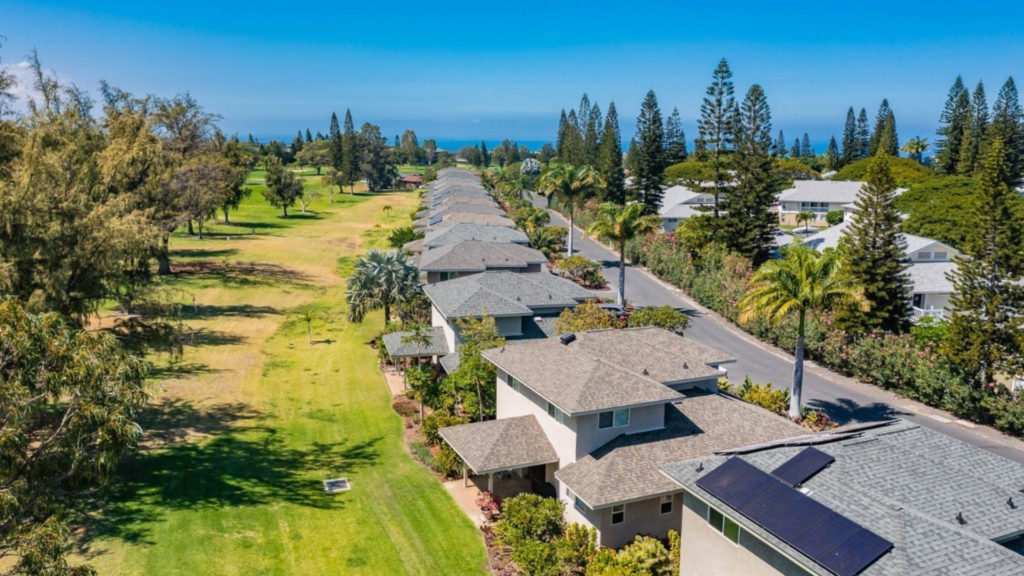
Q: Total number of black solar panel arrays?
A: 2